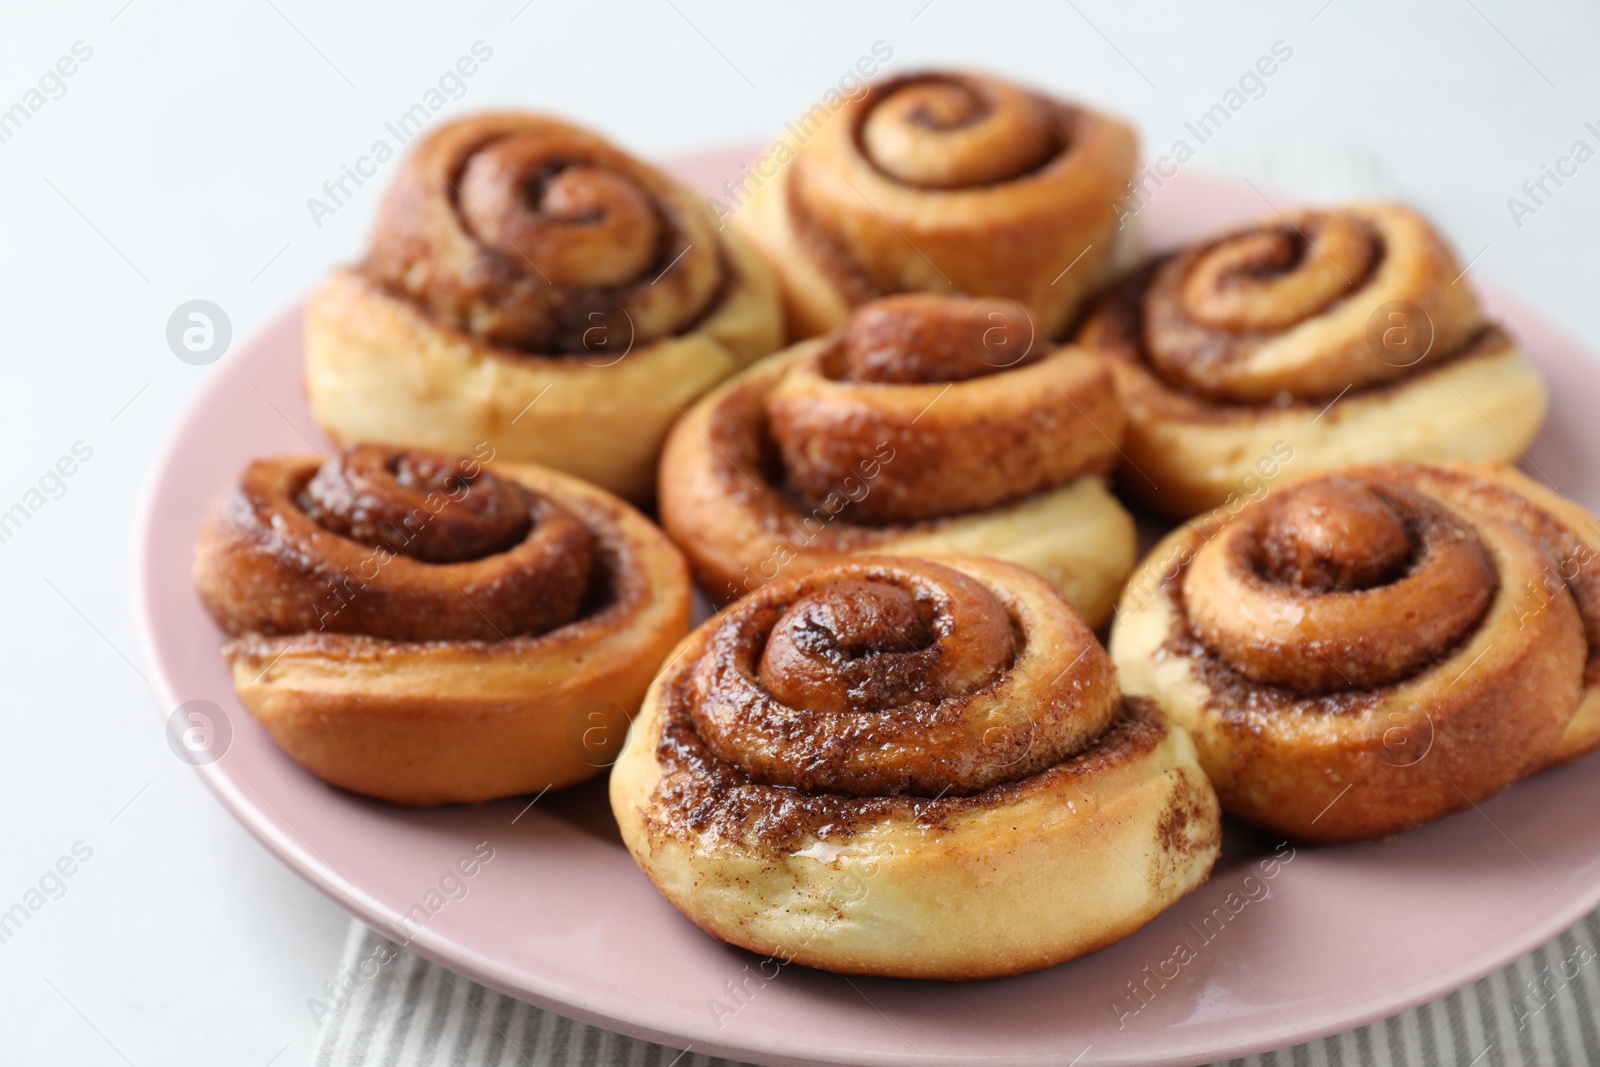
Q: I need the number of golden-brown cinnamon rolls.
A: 7